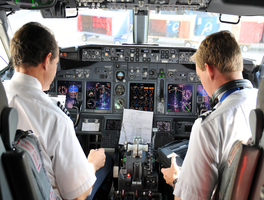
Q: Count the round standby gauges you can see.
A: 3